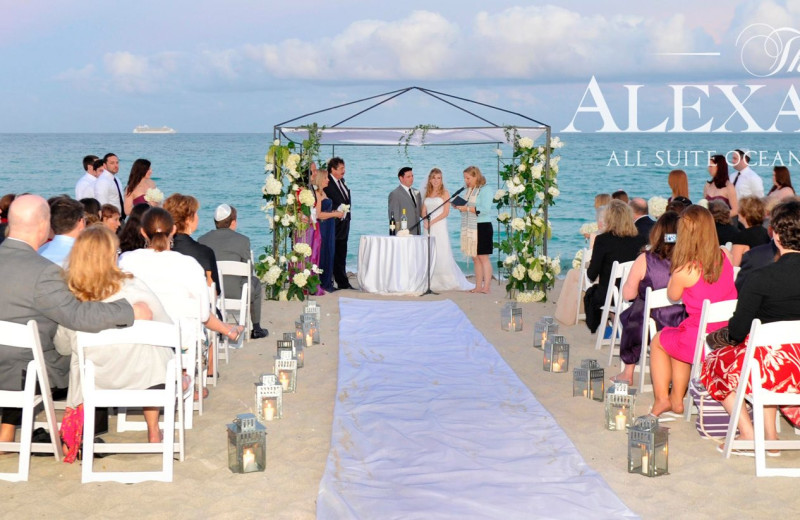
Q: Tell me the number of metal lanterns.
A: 12